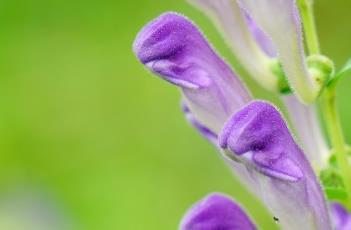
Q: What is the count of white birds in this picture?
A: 0